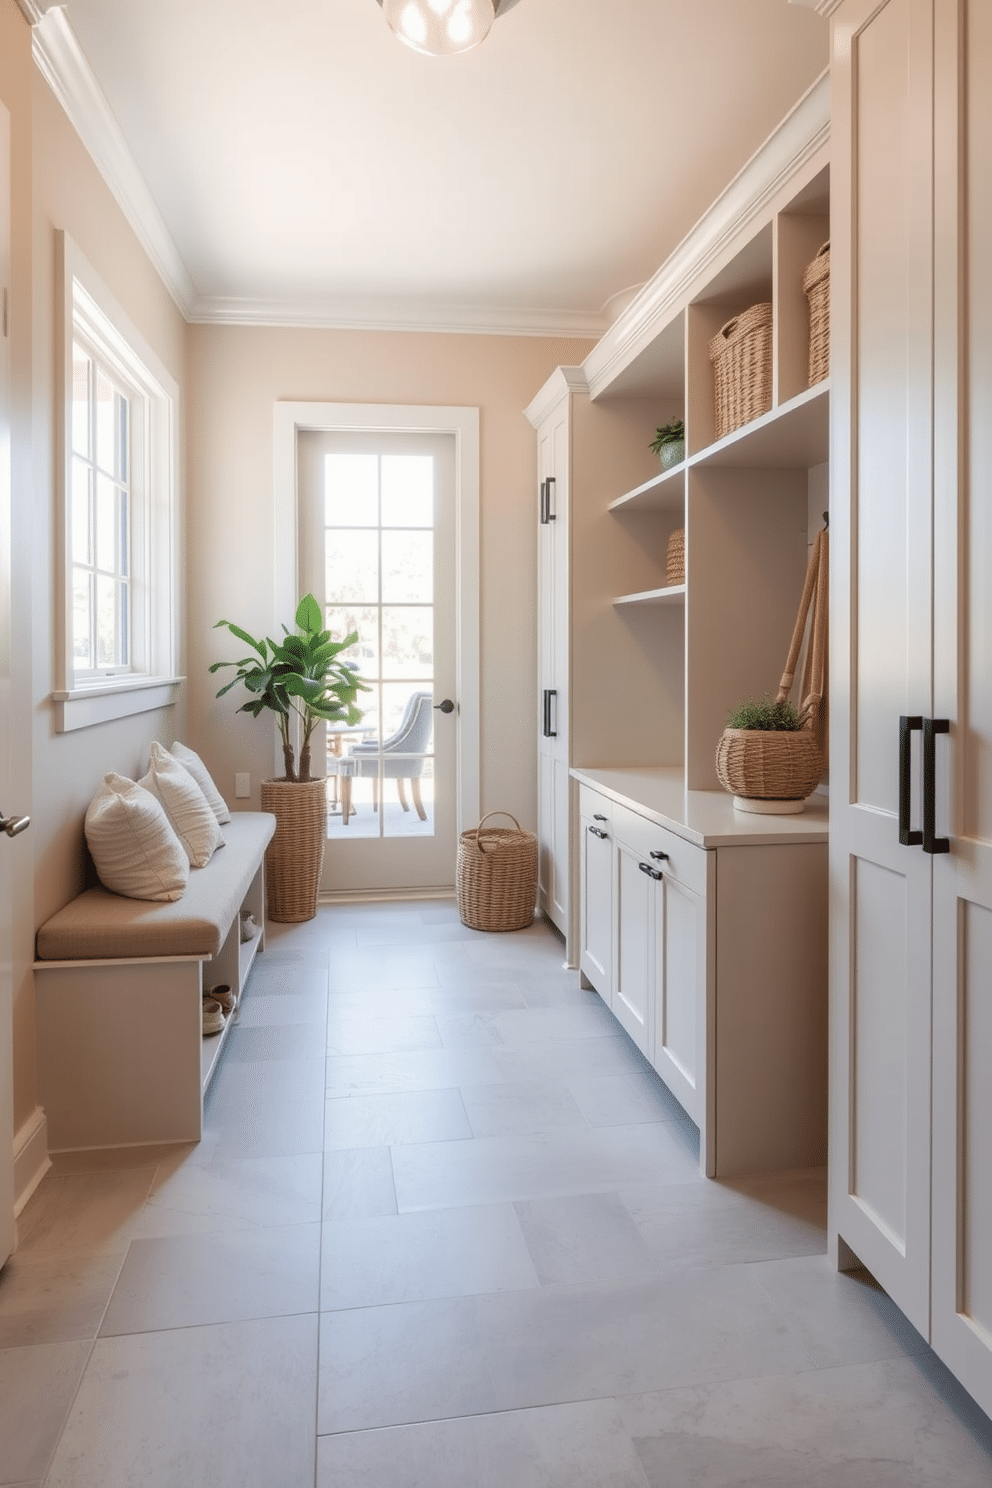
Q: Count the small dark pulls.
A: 4